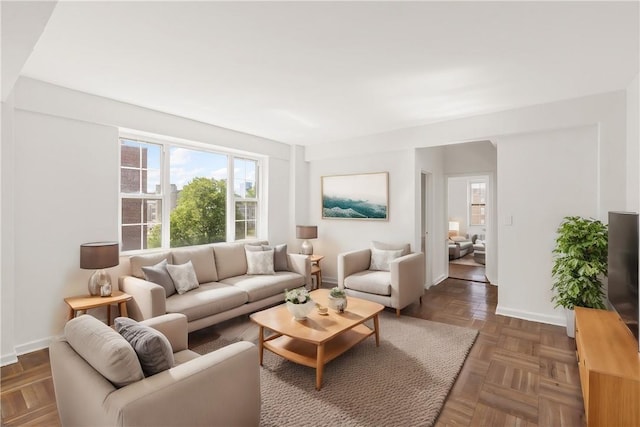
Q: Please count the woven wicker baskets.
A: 0